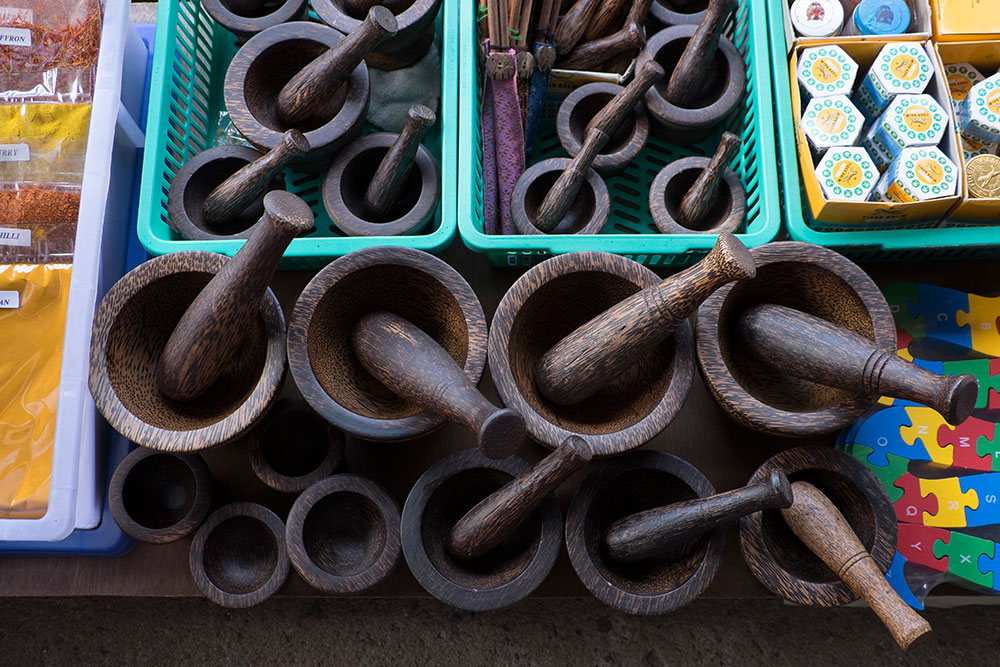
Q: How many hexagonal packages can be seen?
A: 9